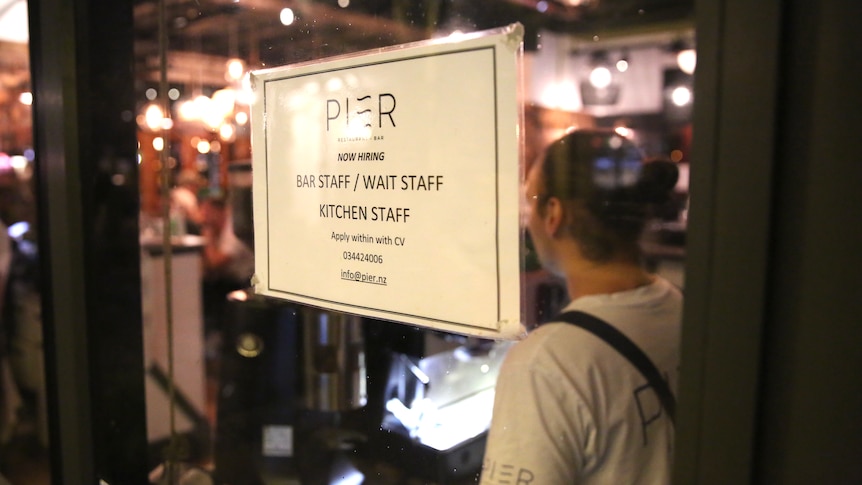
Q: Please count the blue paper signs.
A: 0